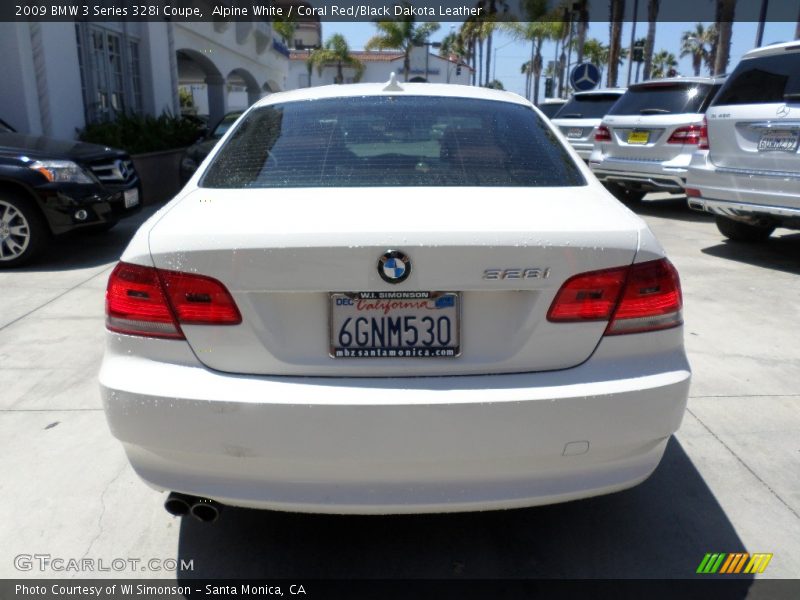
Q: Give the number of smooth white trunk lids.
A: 1